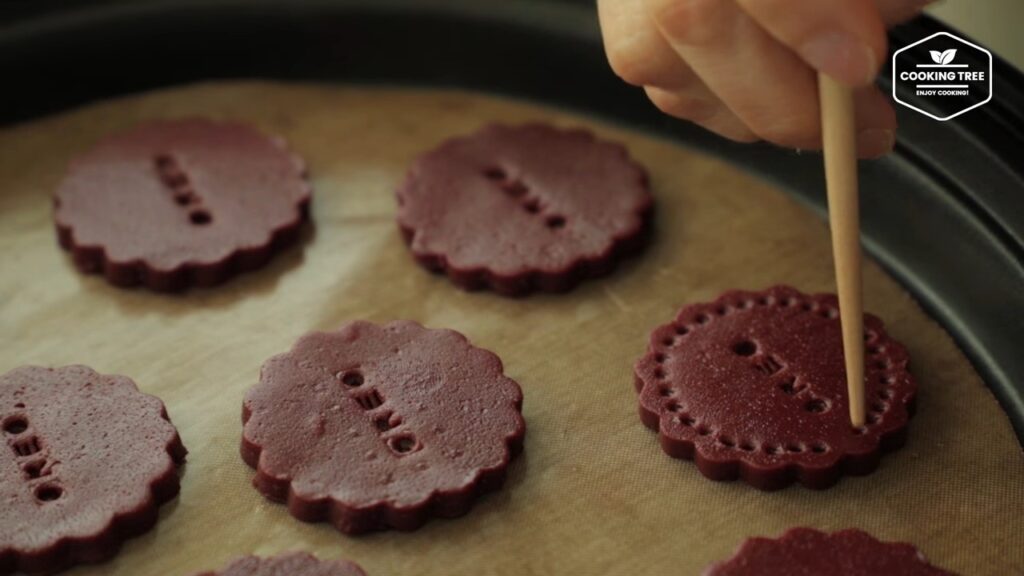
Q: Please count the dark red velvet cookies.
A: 7